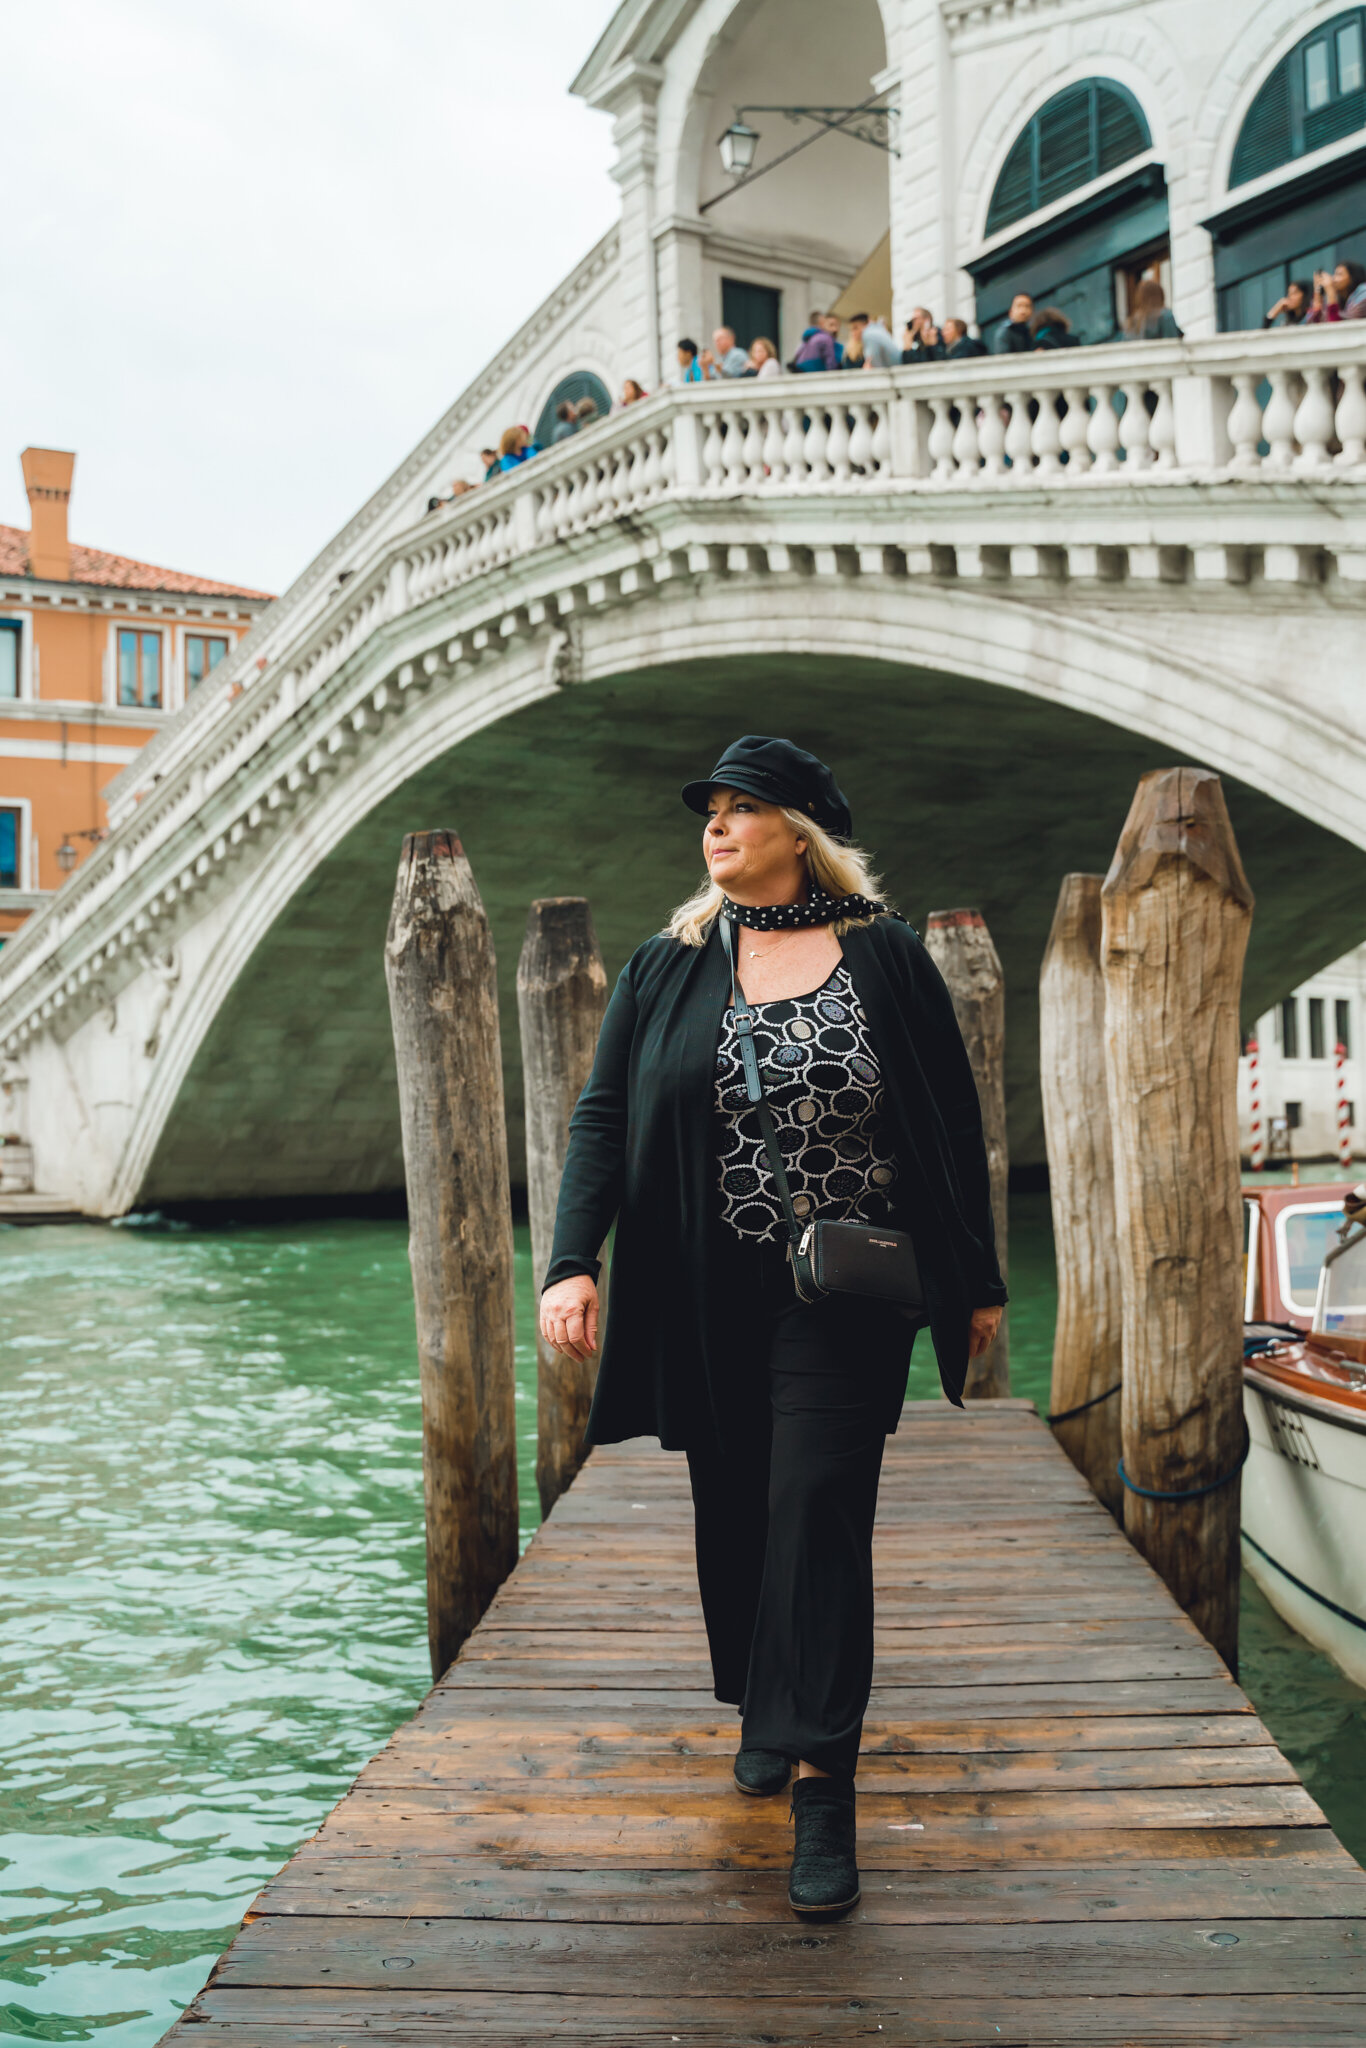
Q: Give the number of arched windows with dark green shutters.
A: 3